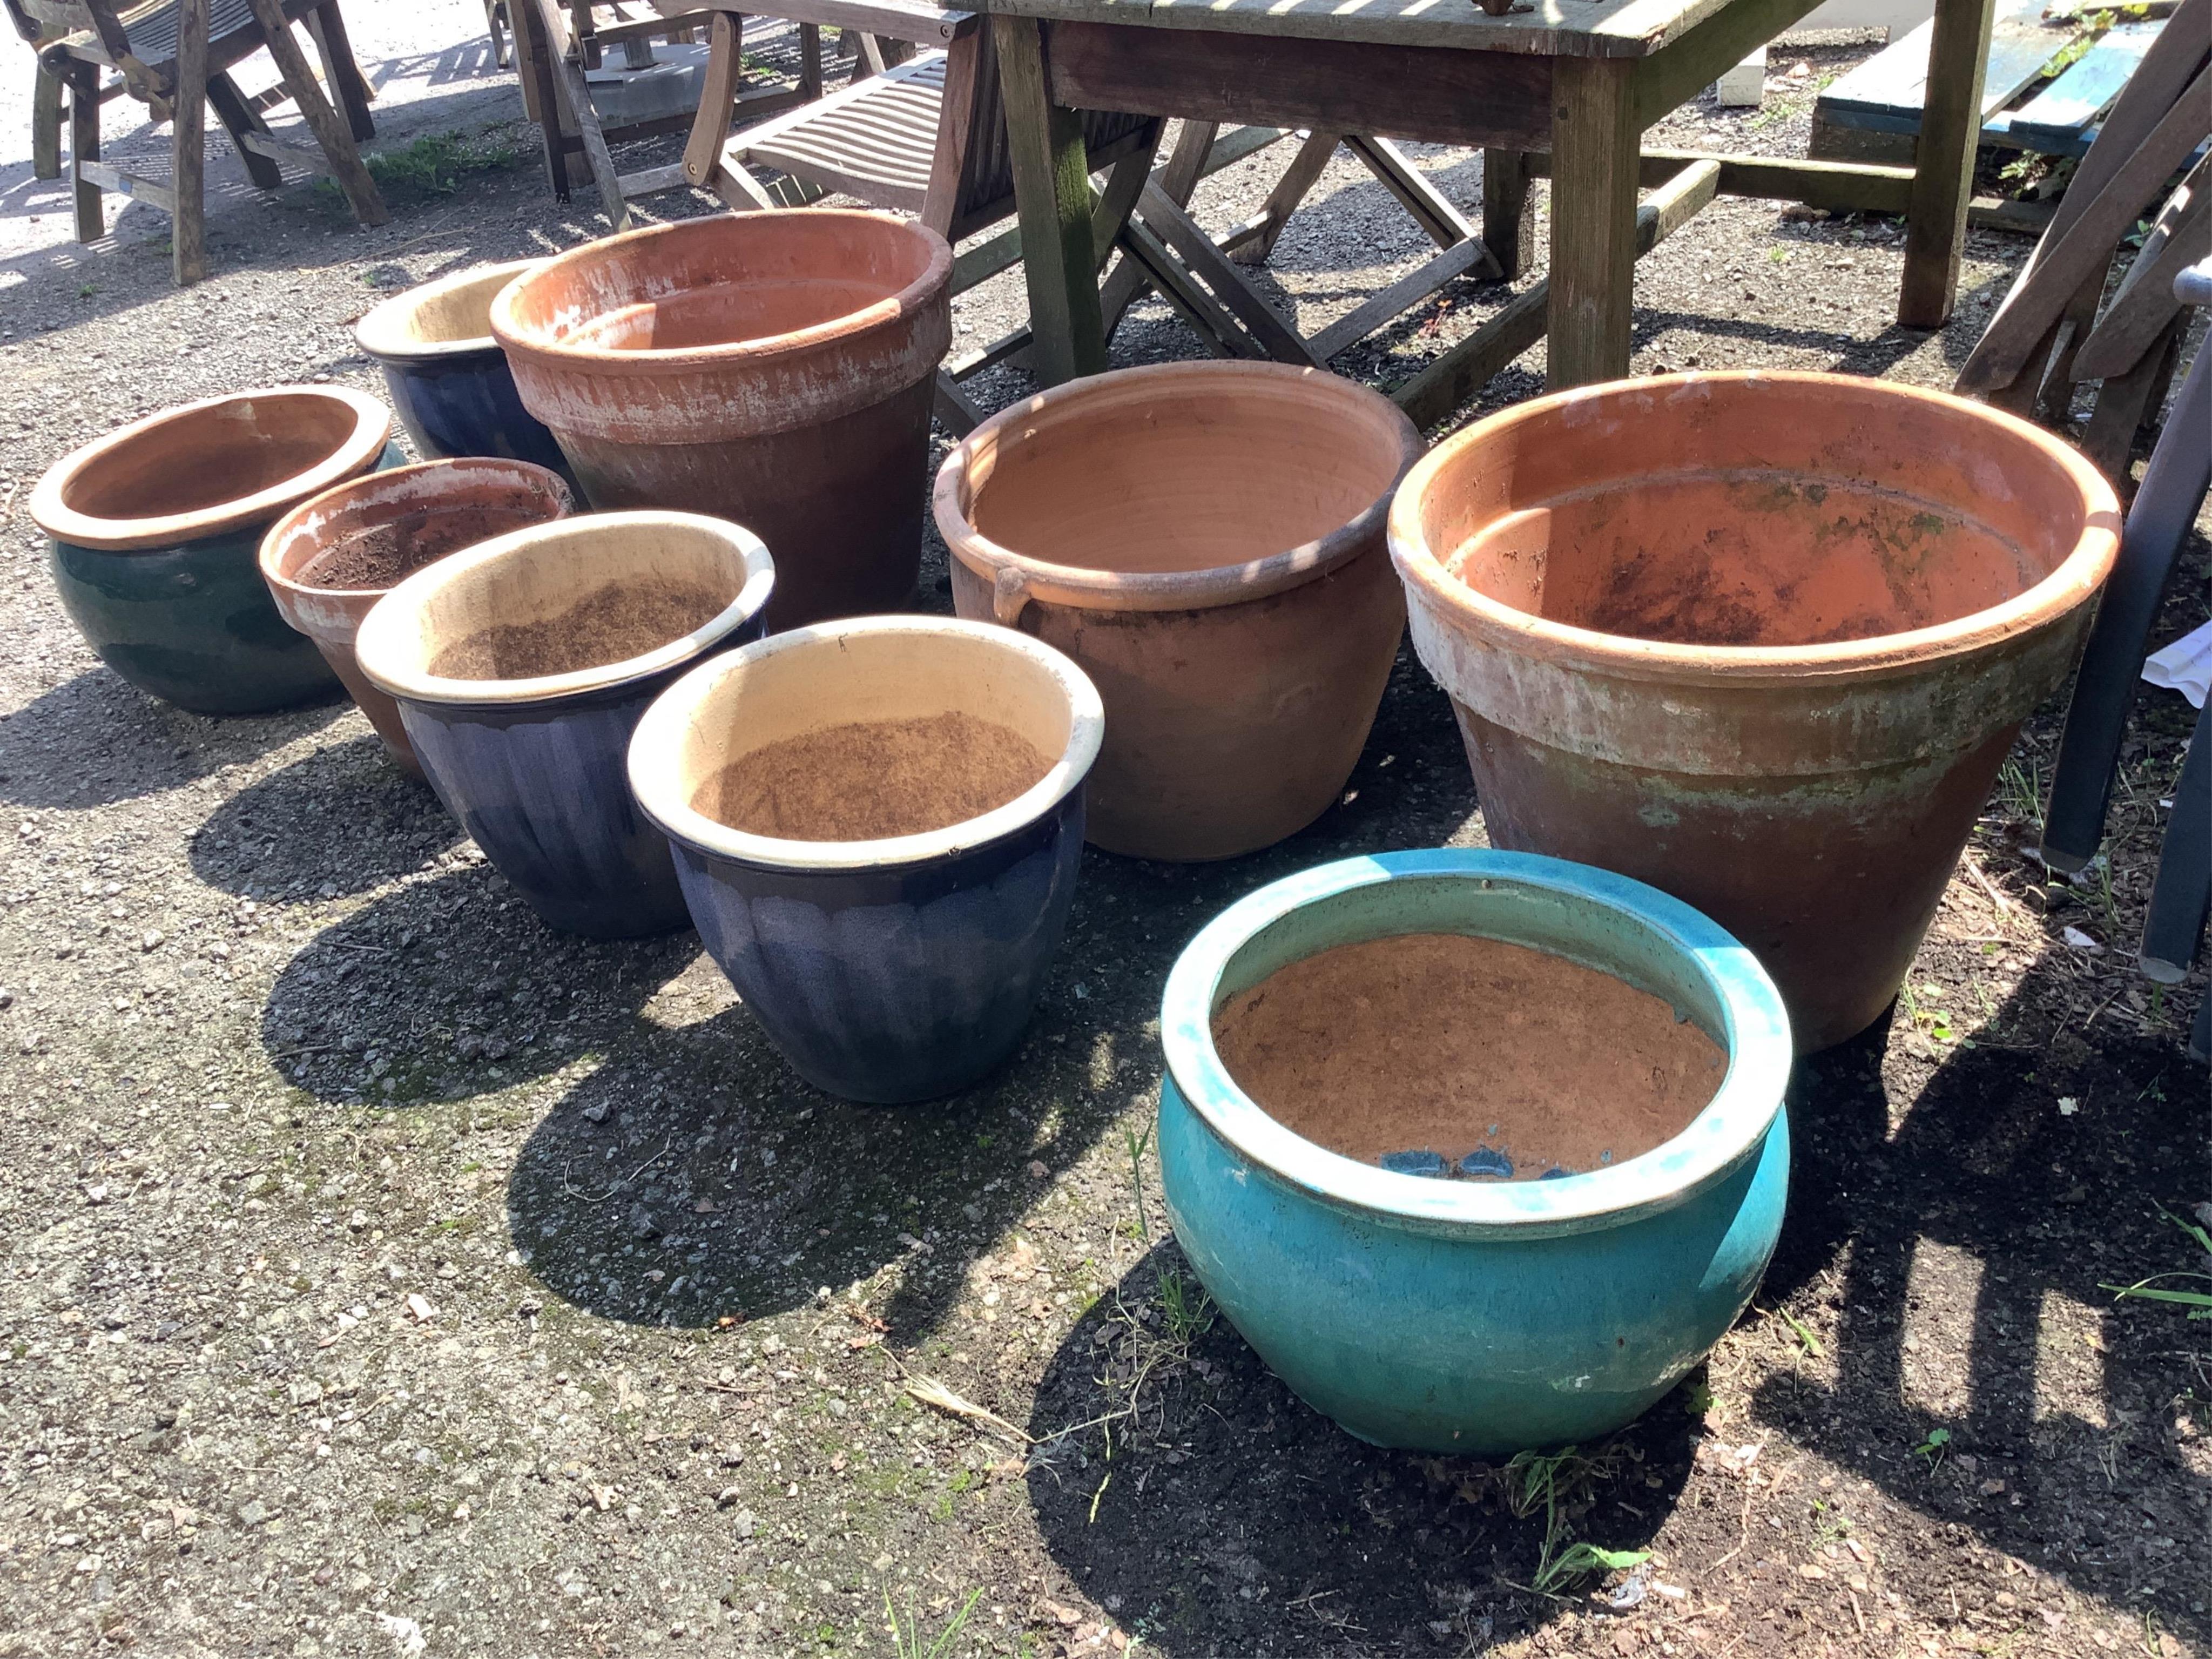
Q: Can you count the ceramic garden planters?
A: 9